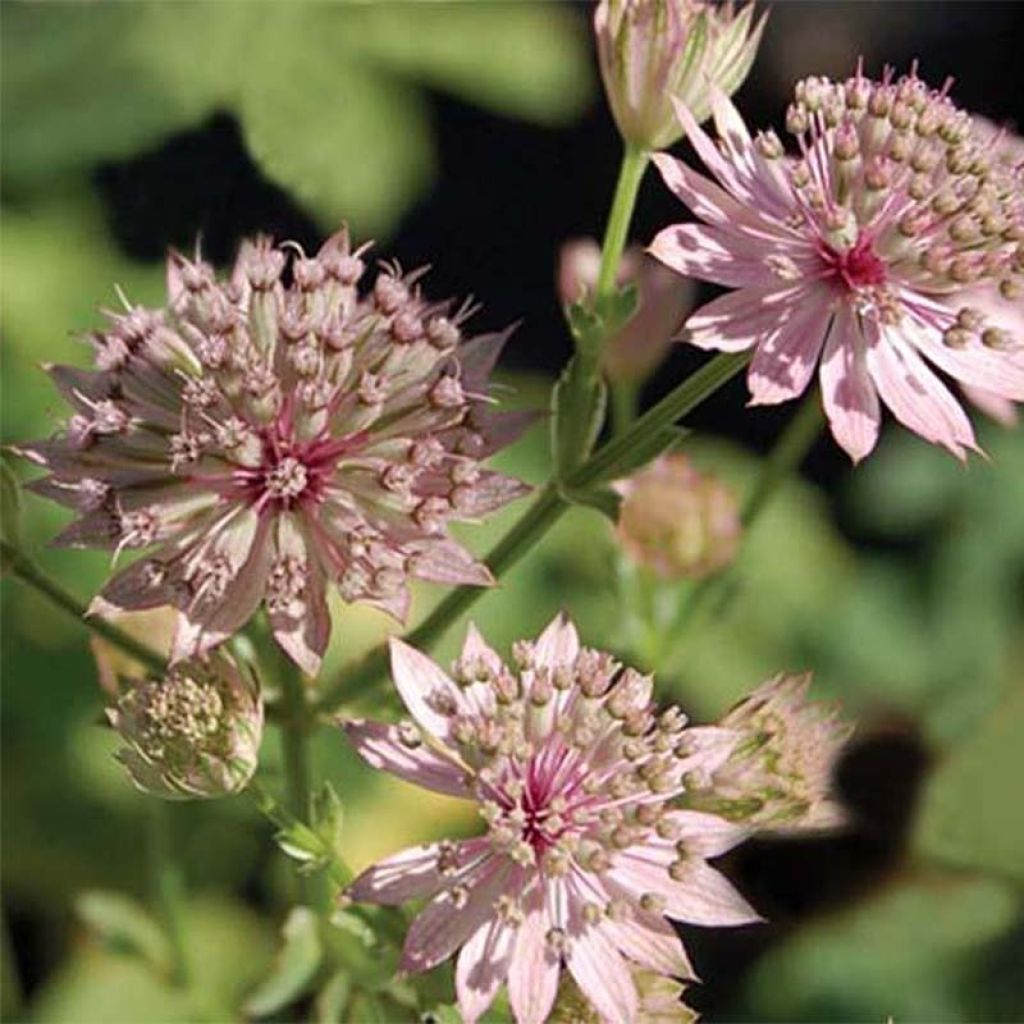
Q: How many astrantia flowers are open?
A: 3